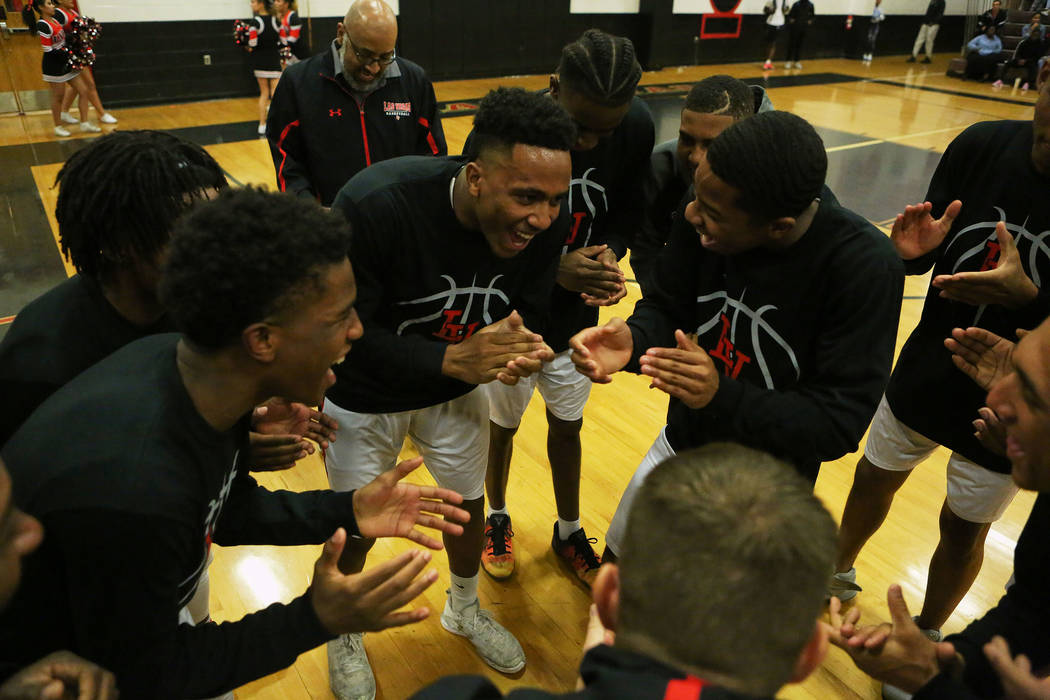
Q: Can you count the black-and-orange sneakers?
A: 2